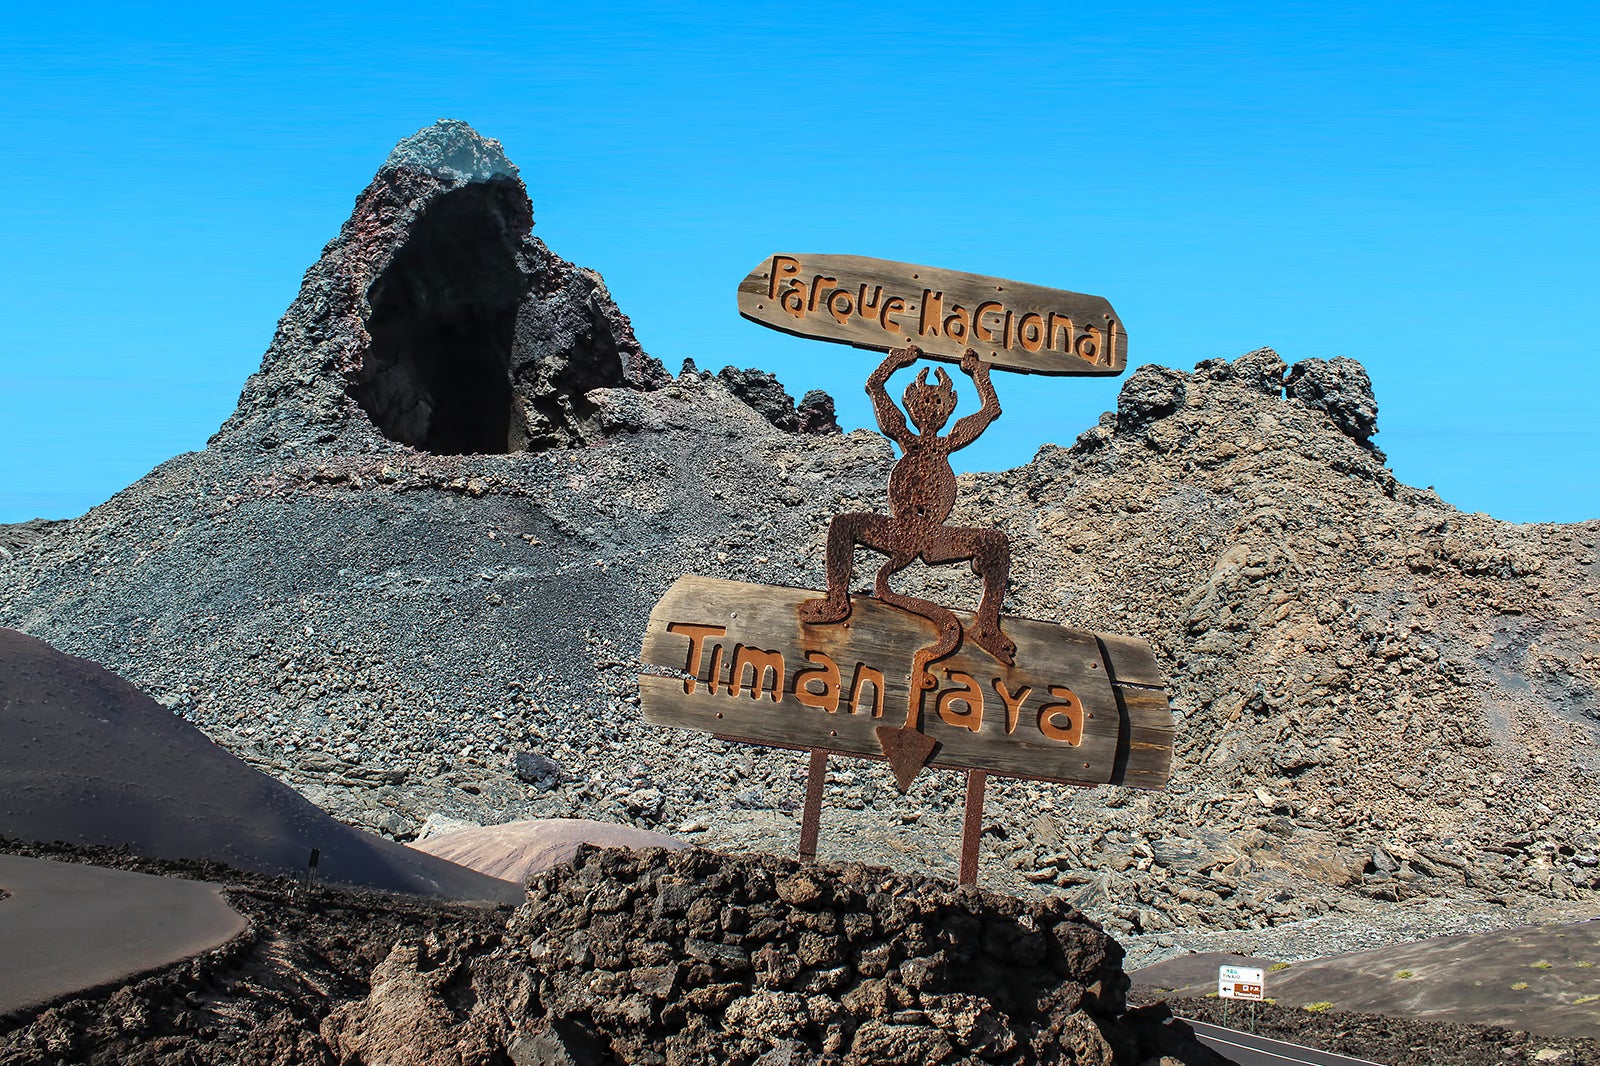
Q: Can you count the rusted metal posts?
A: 2